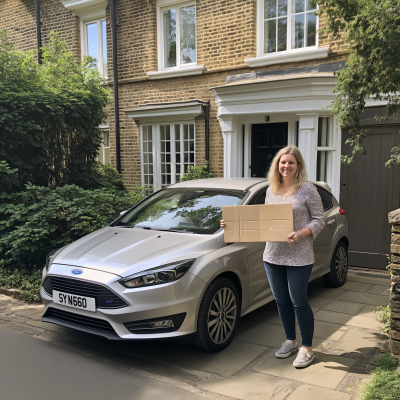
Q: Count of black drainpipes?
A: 3